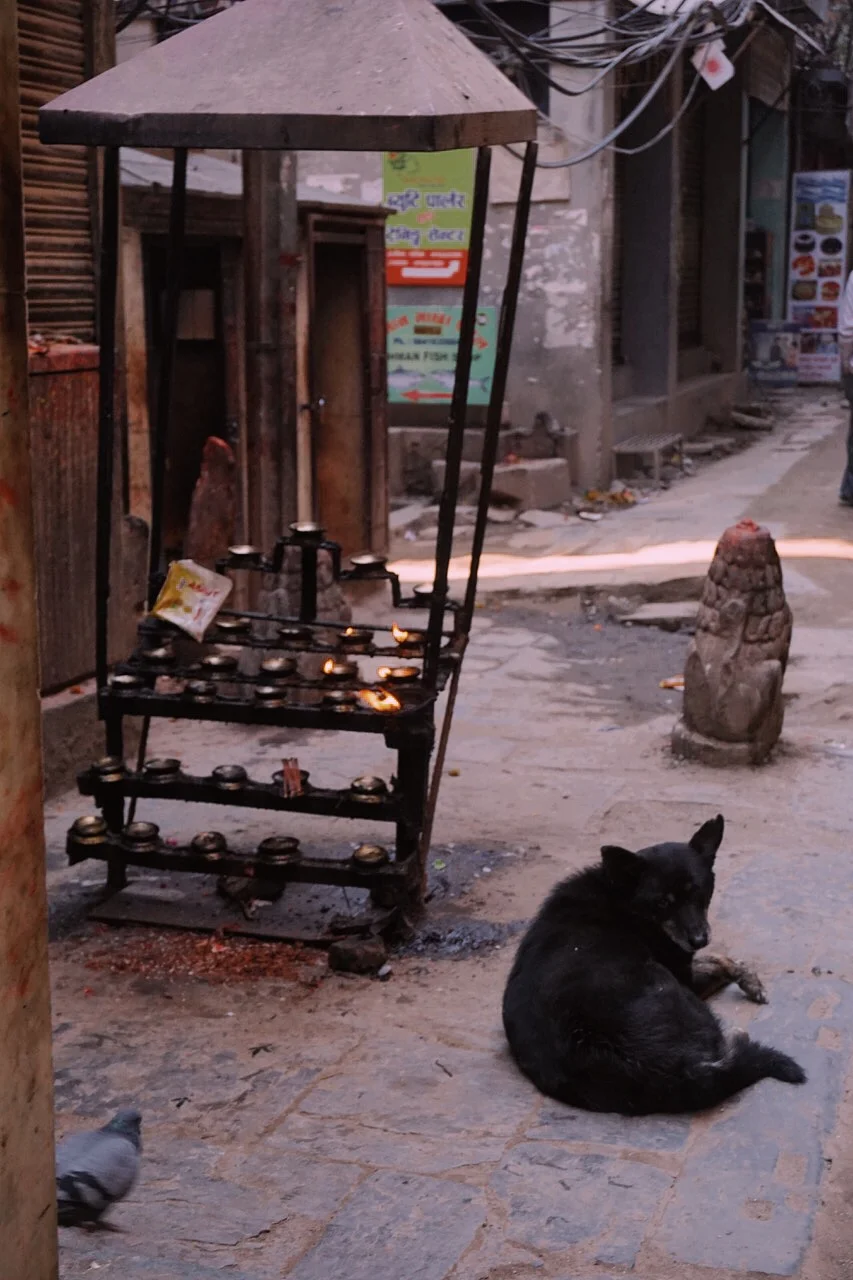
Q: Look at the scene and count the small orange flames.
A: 5